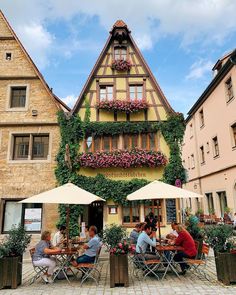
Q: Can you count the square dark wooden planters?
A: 3